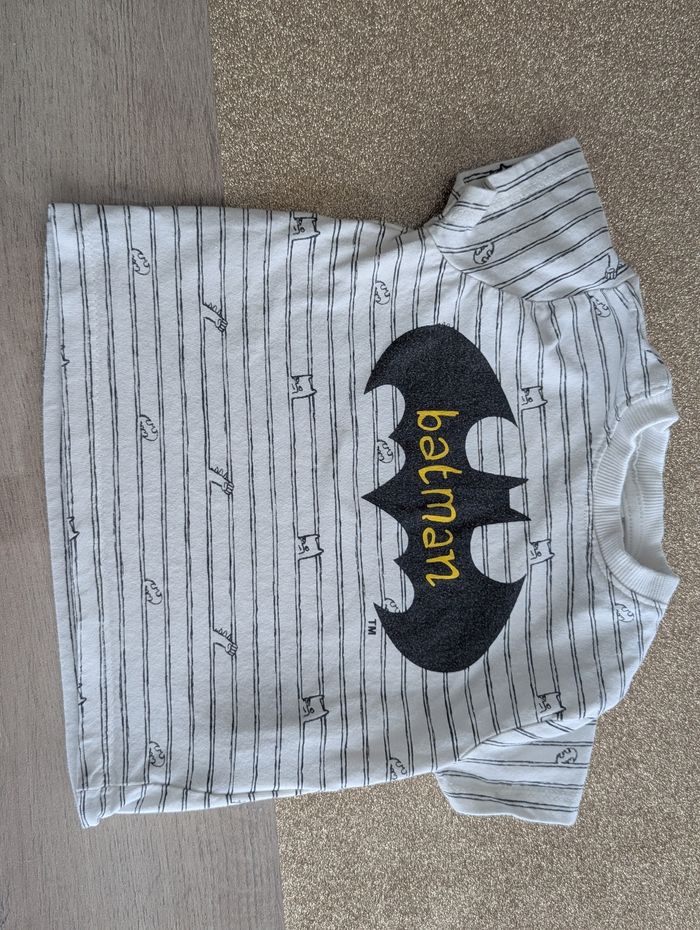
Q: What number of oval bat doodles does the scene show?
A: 12